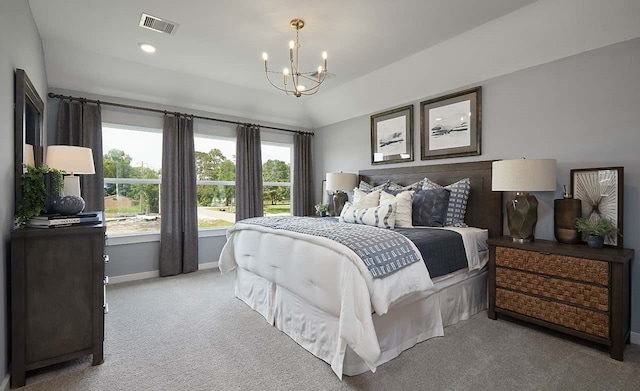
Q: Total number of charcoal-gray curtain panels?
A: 4